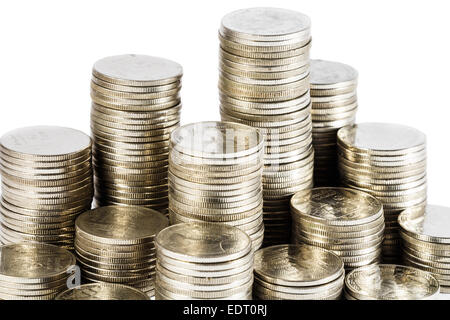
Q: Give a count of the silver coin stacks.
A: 14